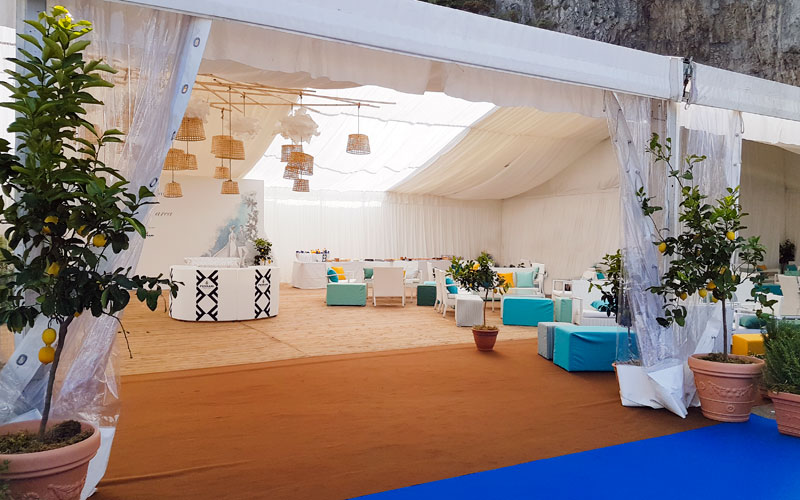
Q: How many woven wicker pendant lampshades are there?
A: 13